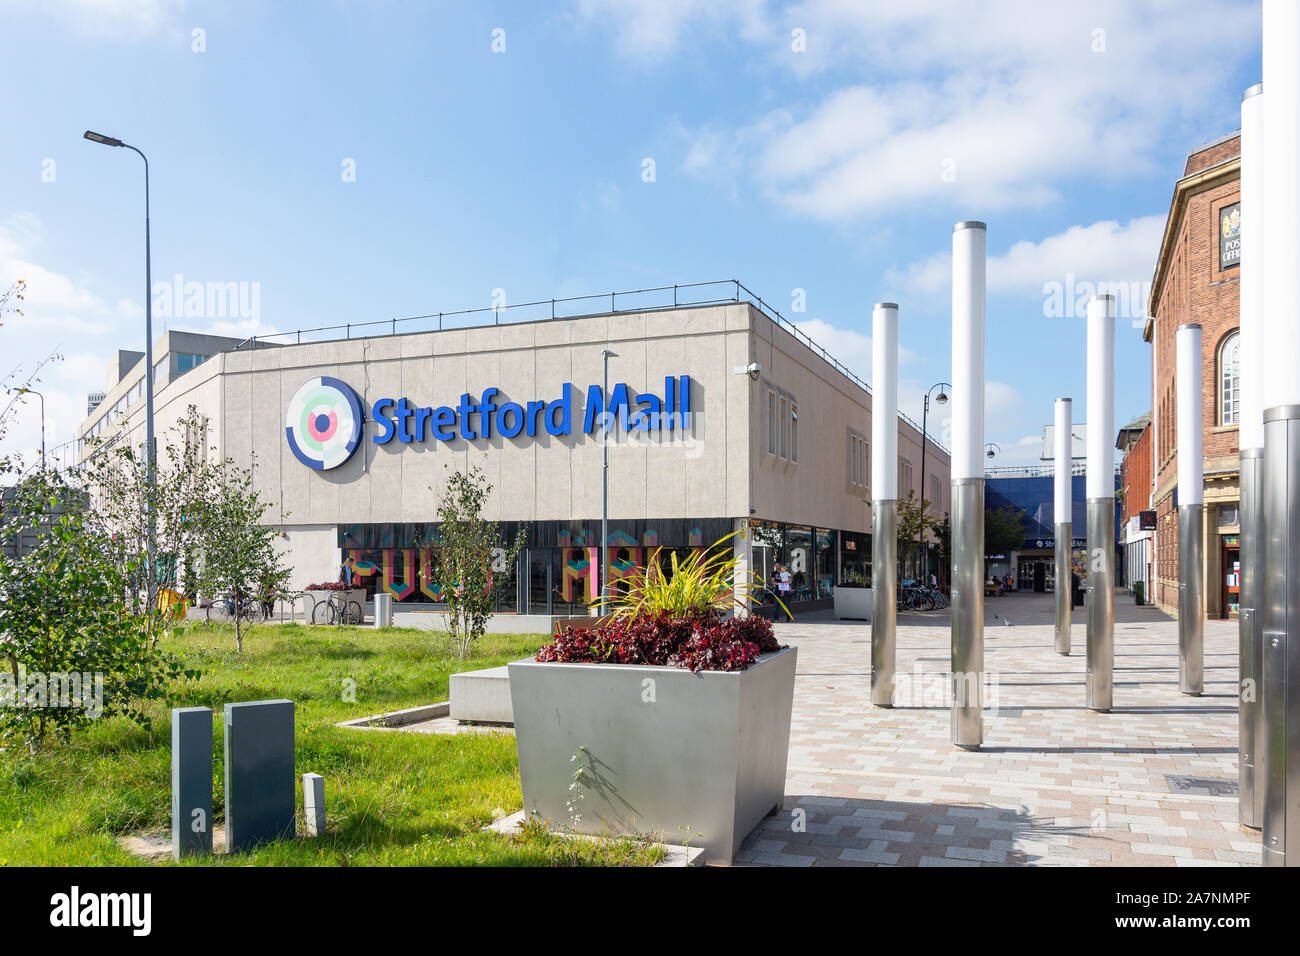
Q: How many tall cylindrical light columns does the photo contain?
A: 7